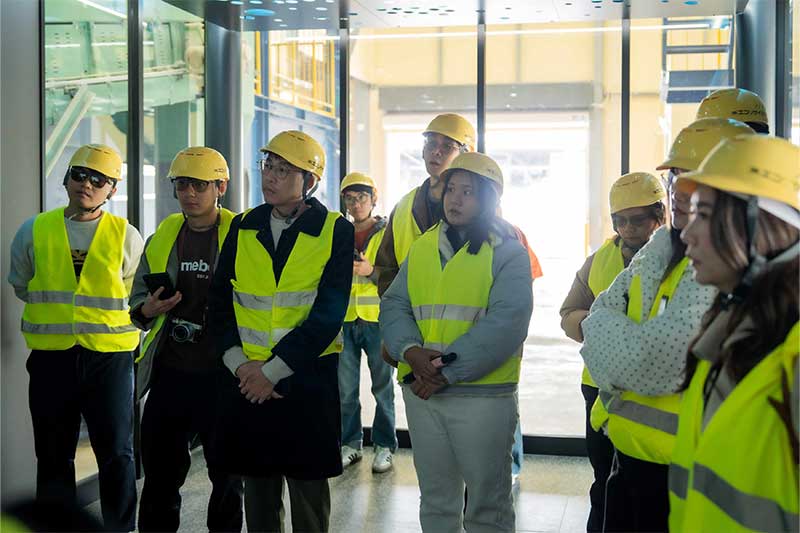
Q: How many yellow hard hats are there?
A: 10